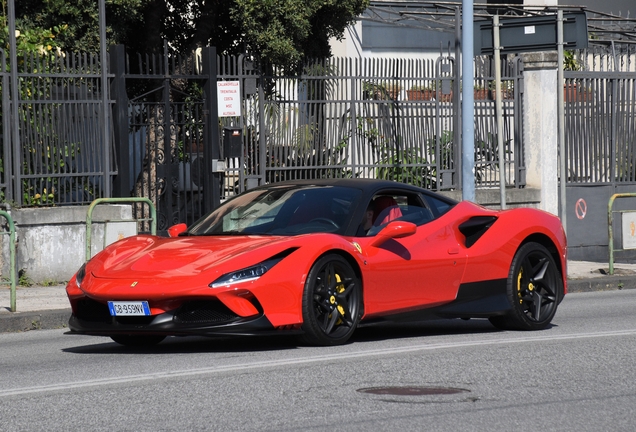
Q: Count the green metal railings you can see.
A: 3